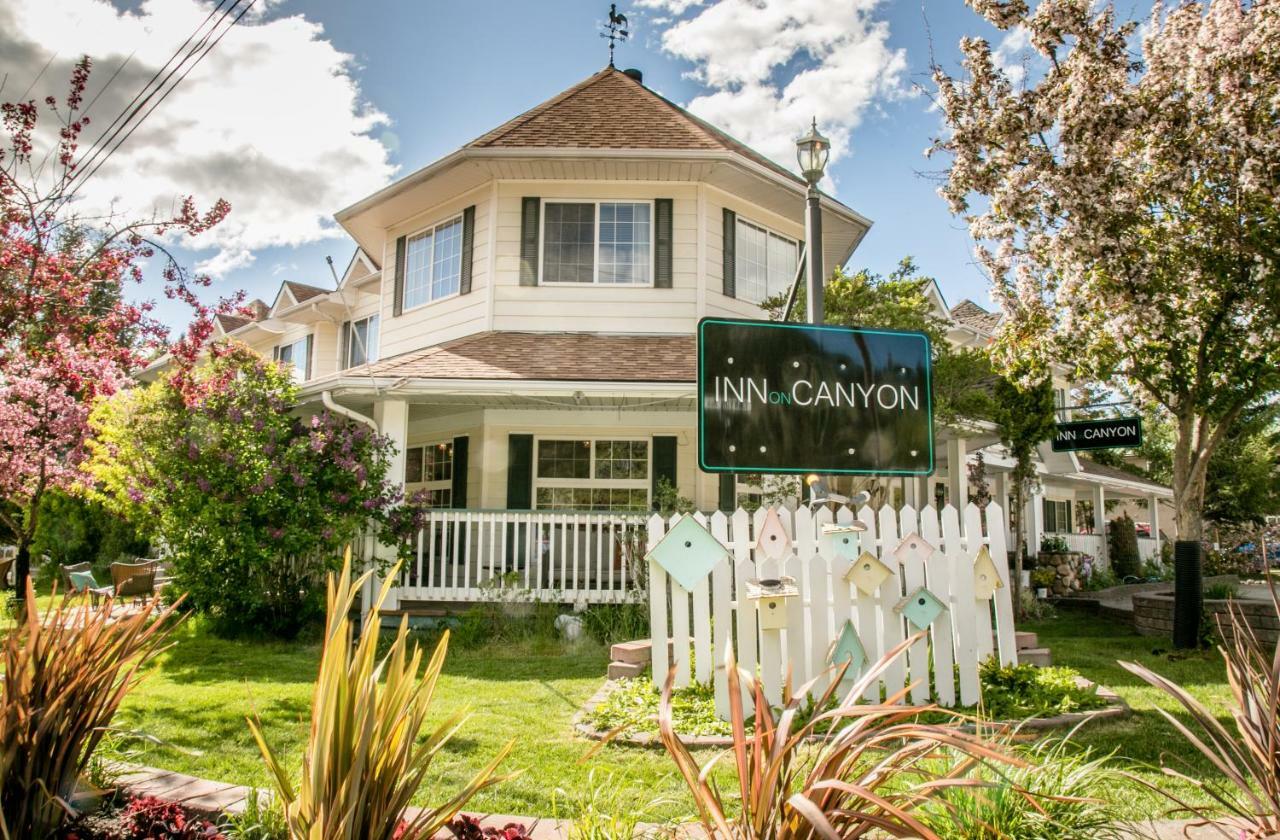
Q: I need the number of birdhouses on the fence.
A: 9